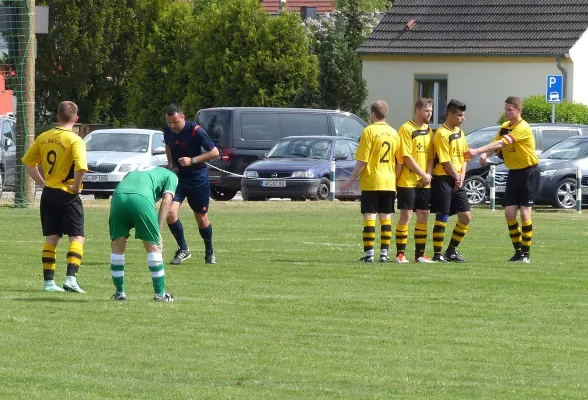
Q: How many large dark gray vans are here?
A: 1